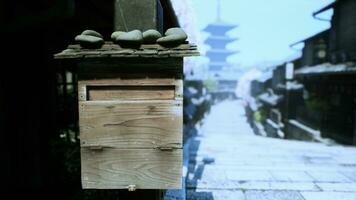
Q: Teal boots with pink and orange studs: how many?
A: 0